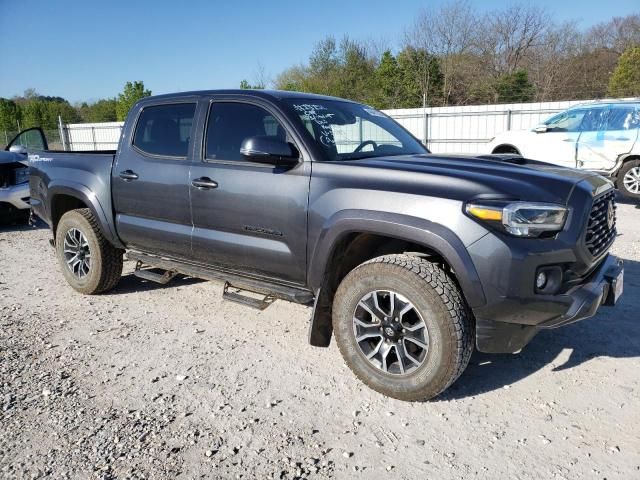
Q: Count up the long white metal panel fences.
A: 1